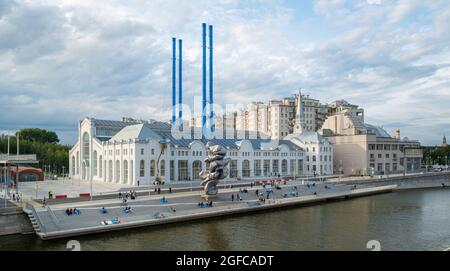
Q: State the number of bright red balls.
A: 0